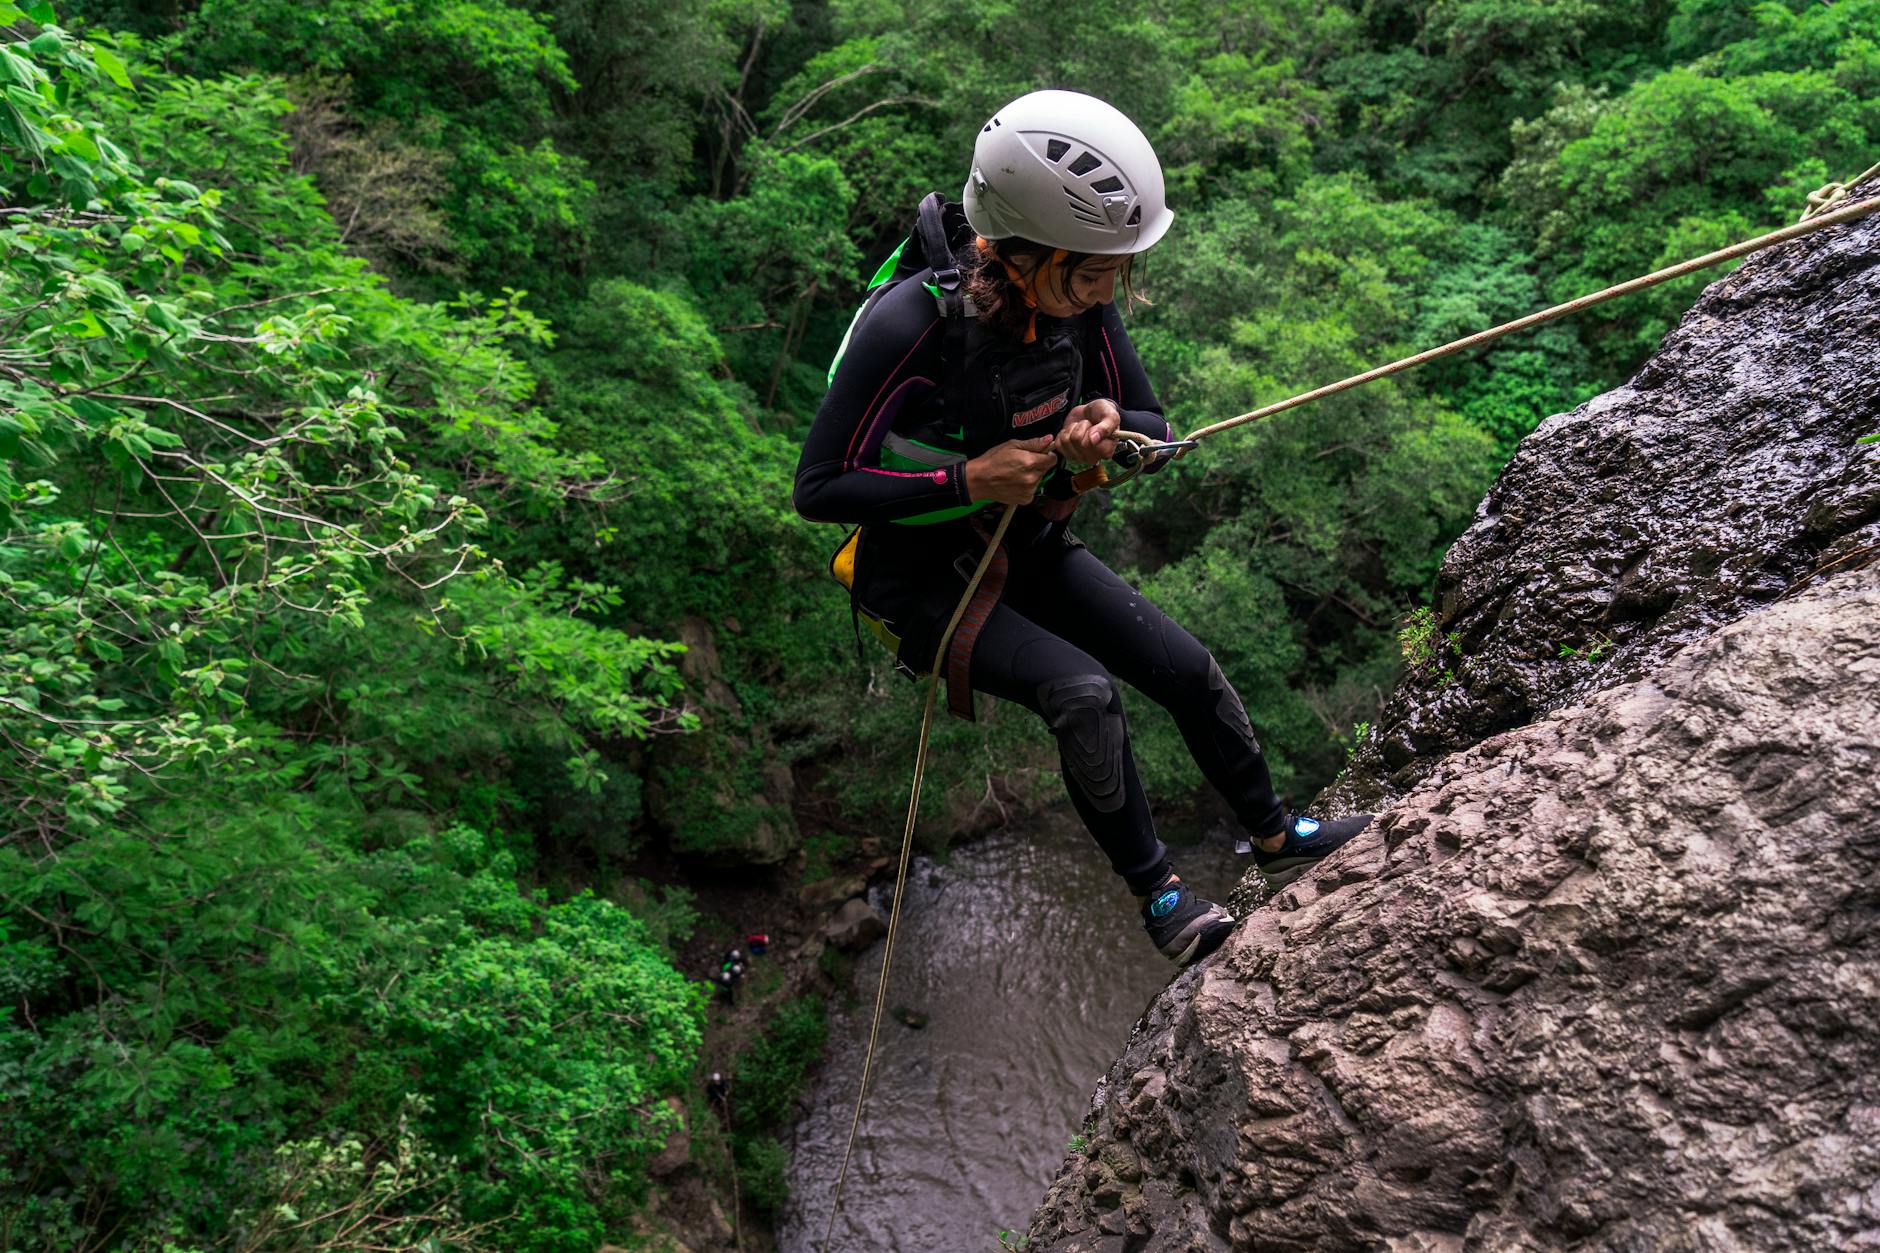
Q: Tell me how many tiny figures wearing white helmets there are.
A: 4